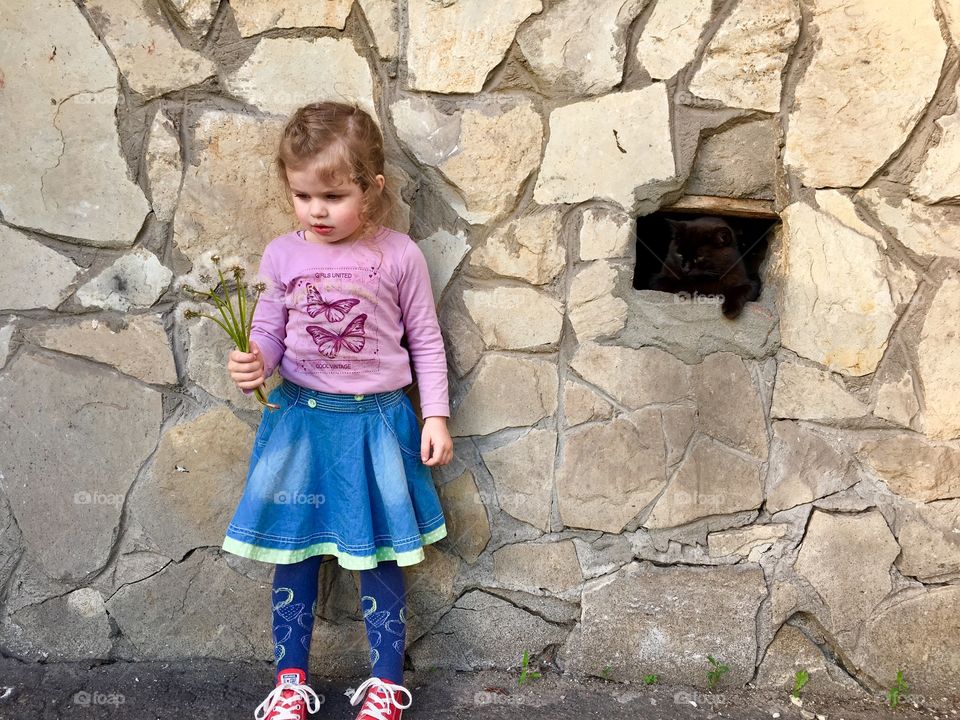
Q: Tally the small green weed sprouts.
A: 6